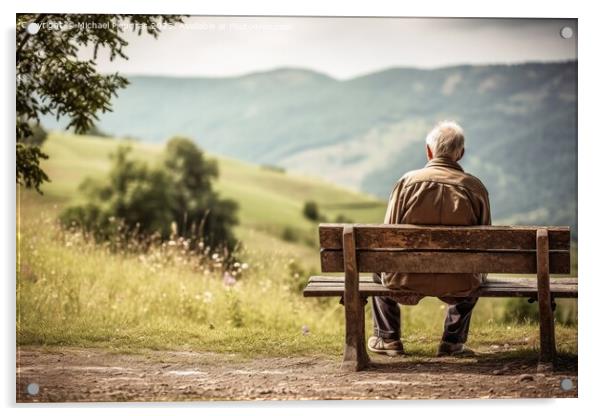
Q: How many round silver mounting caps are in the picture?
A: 4